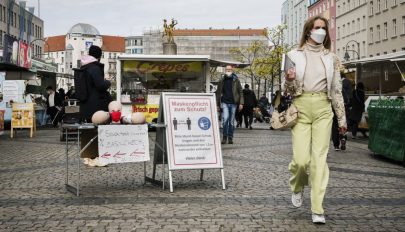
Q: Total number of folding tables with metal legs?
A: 1